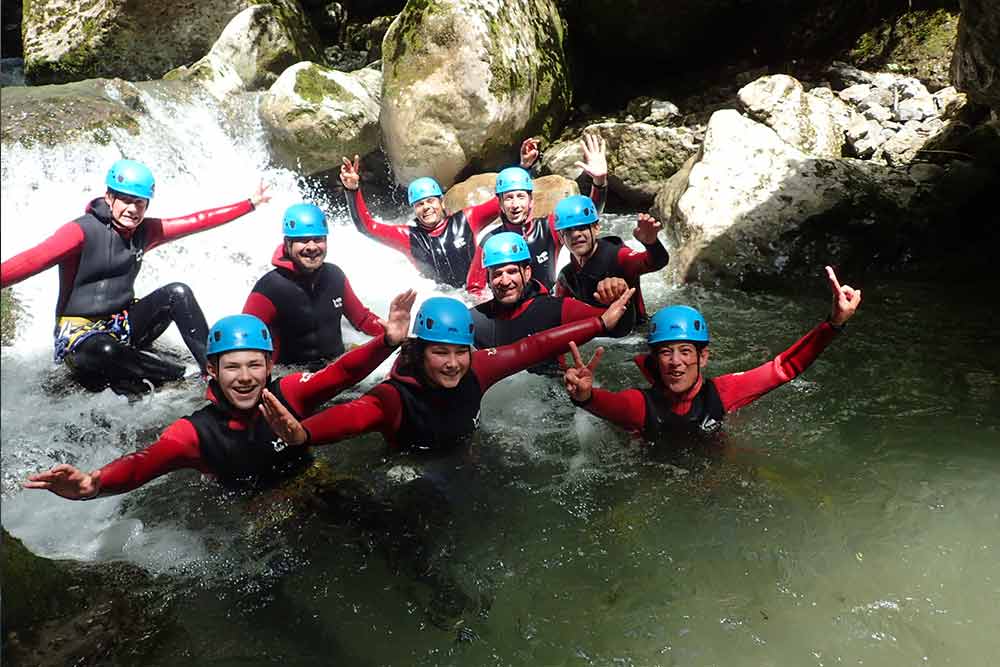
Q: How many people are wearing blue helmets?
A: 9